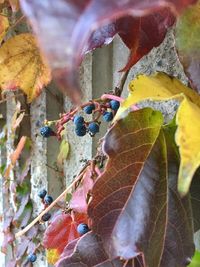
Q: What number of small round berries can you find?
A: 12